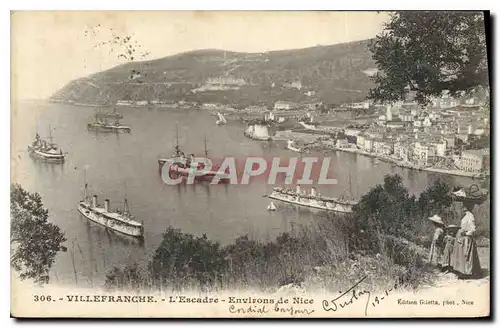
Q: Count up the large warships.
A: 5